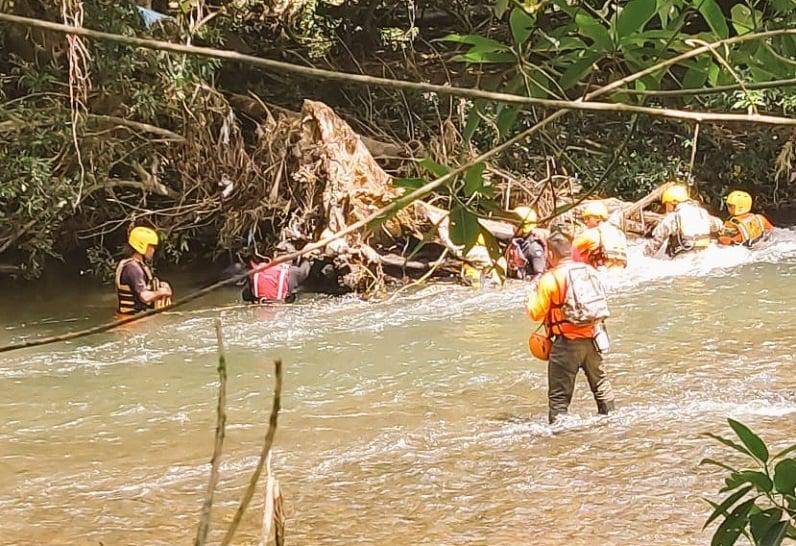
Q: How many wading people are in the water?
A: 8